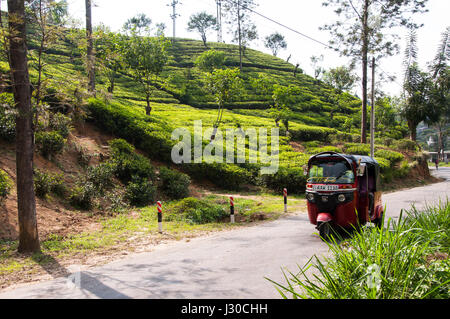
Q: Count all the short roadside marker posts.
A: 3